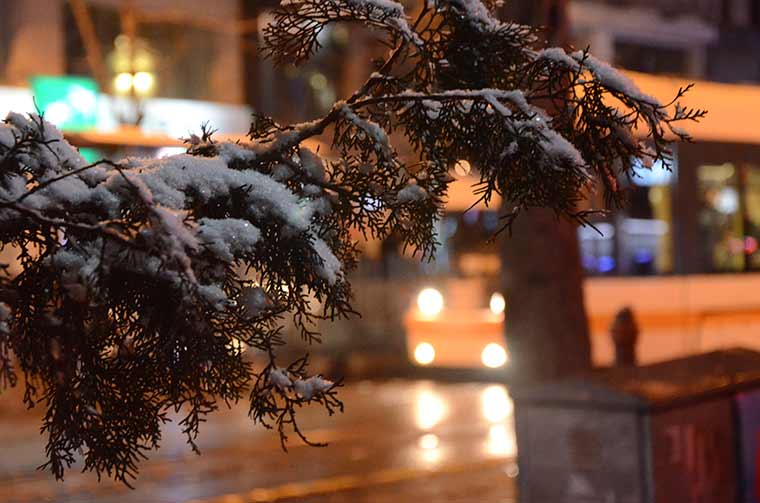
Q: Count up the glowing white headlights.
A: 4